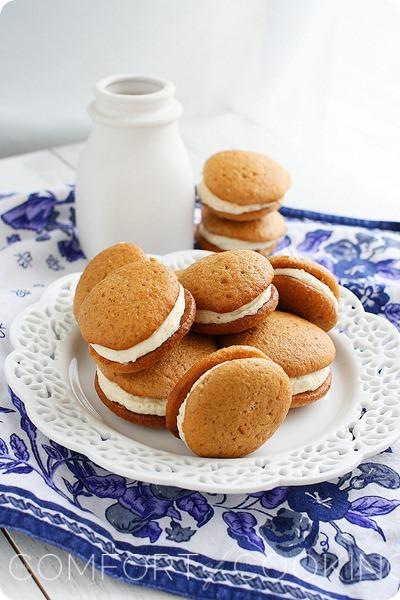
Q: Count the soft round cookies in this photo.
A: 9